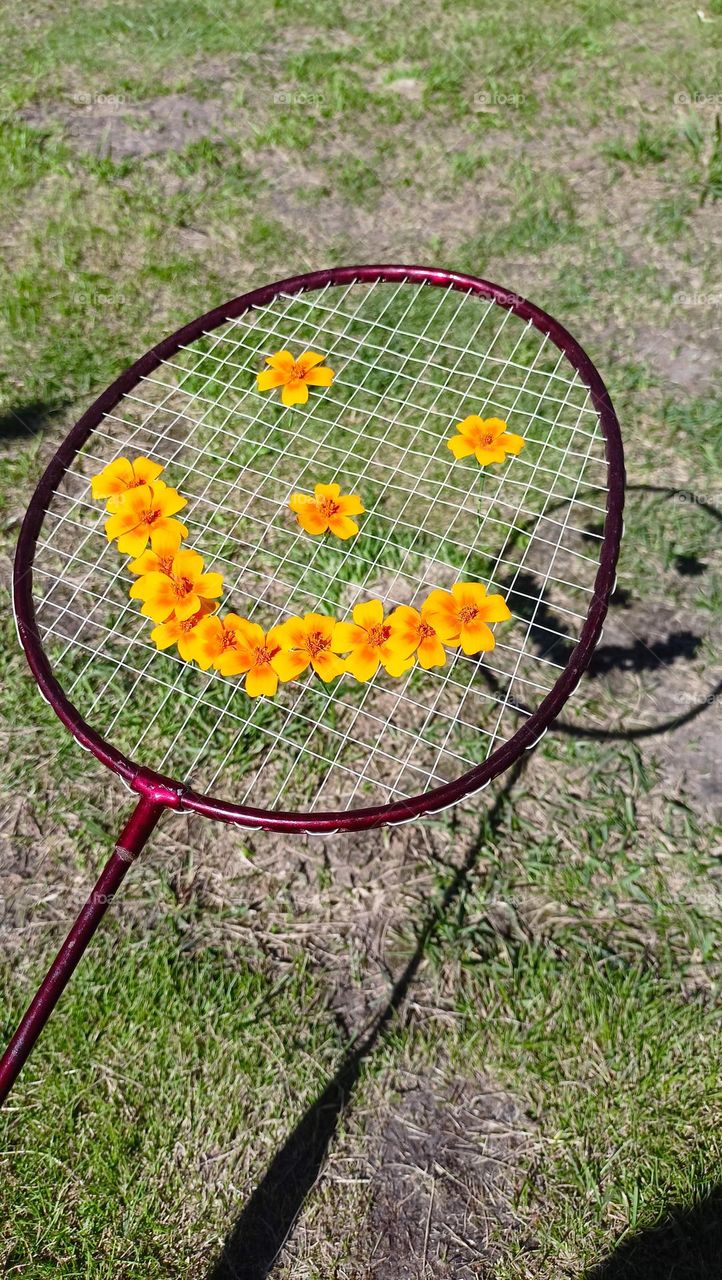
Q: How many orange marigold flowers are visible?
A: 14